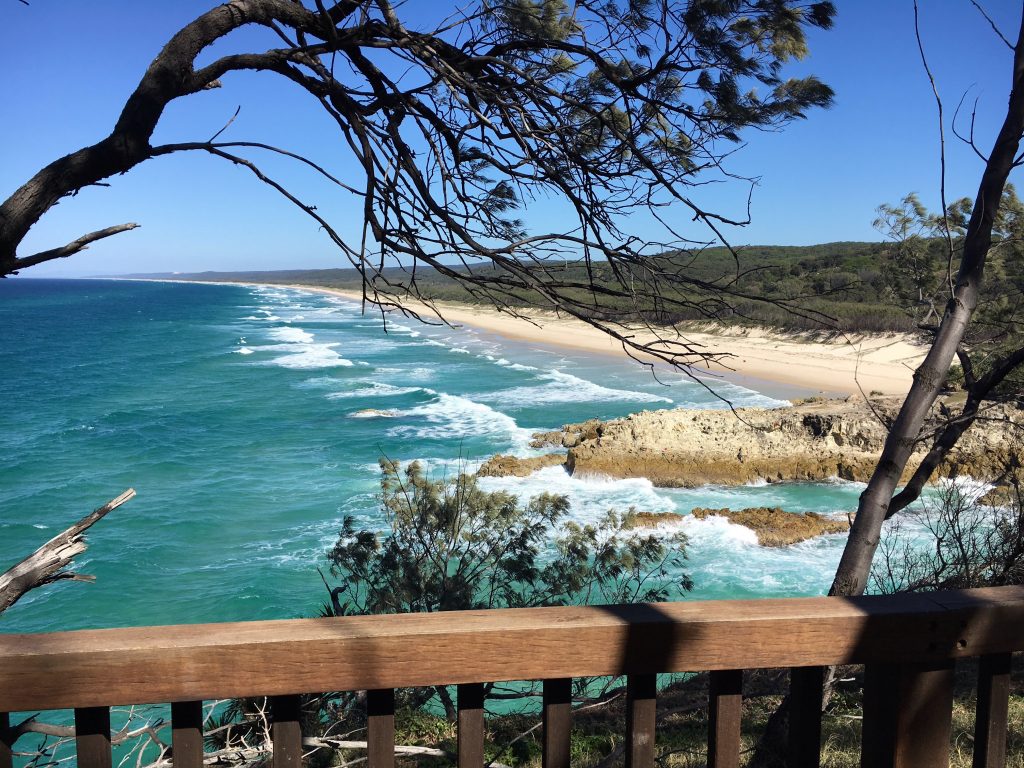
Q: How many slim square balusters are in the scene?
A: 11